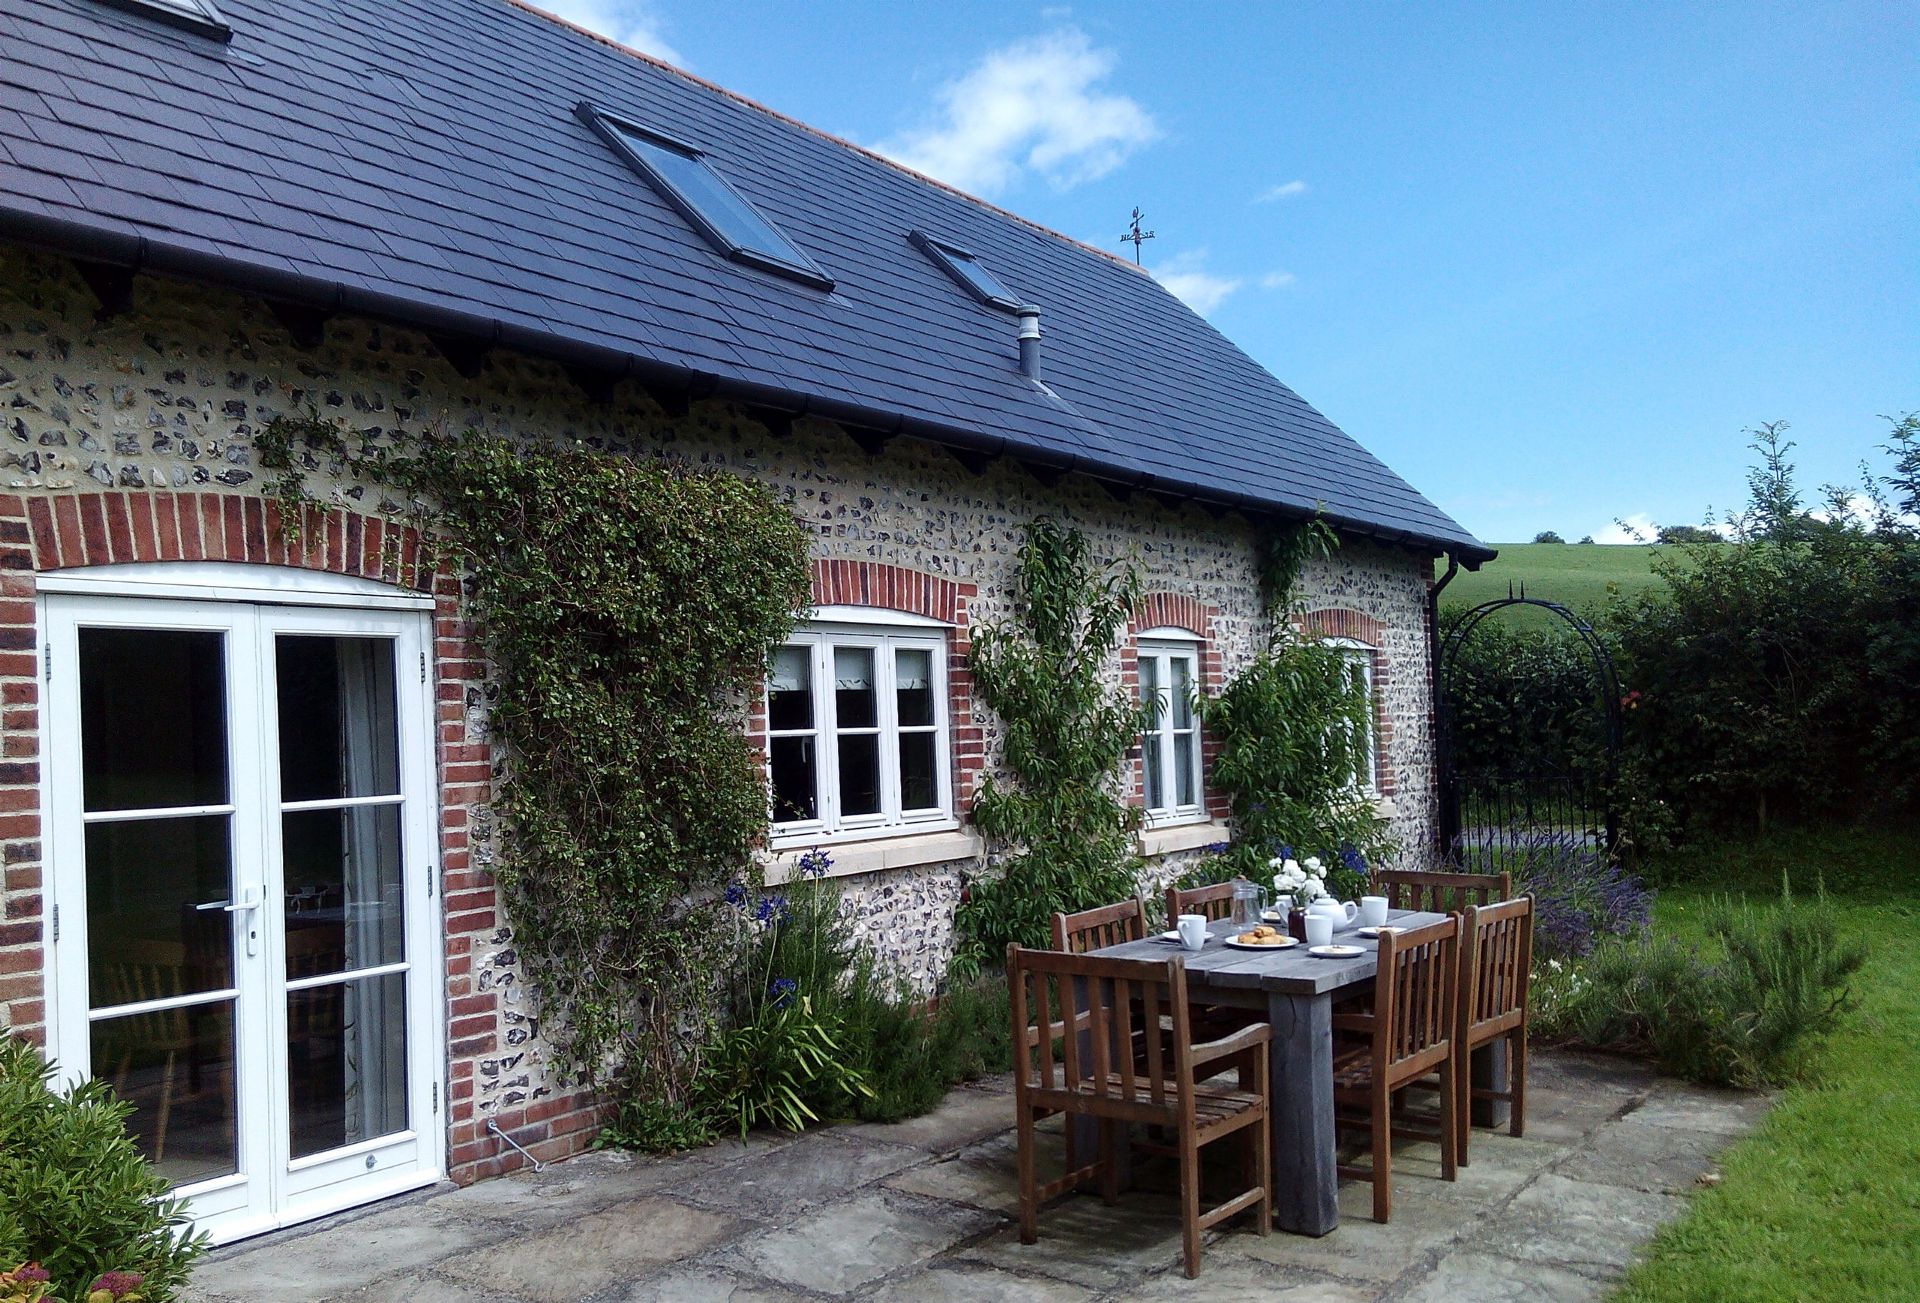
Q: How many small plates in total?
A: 4